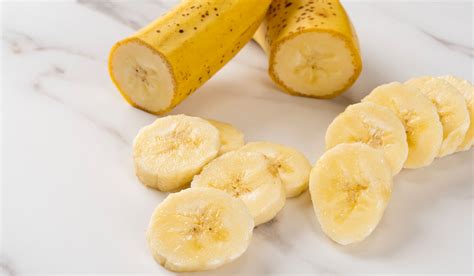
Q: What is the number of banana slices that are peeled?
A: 10